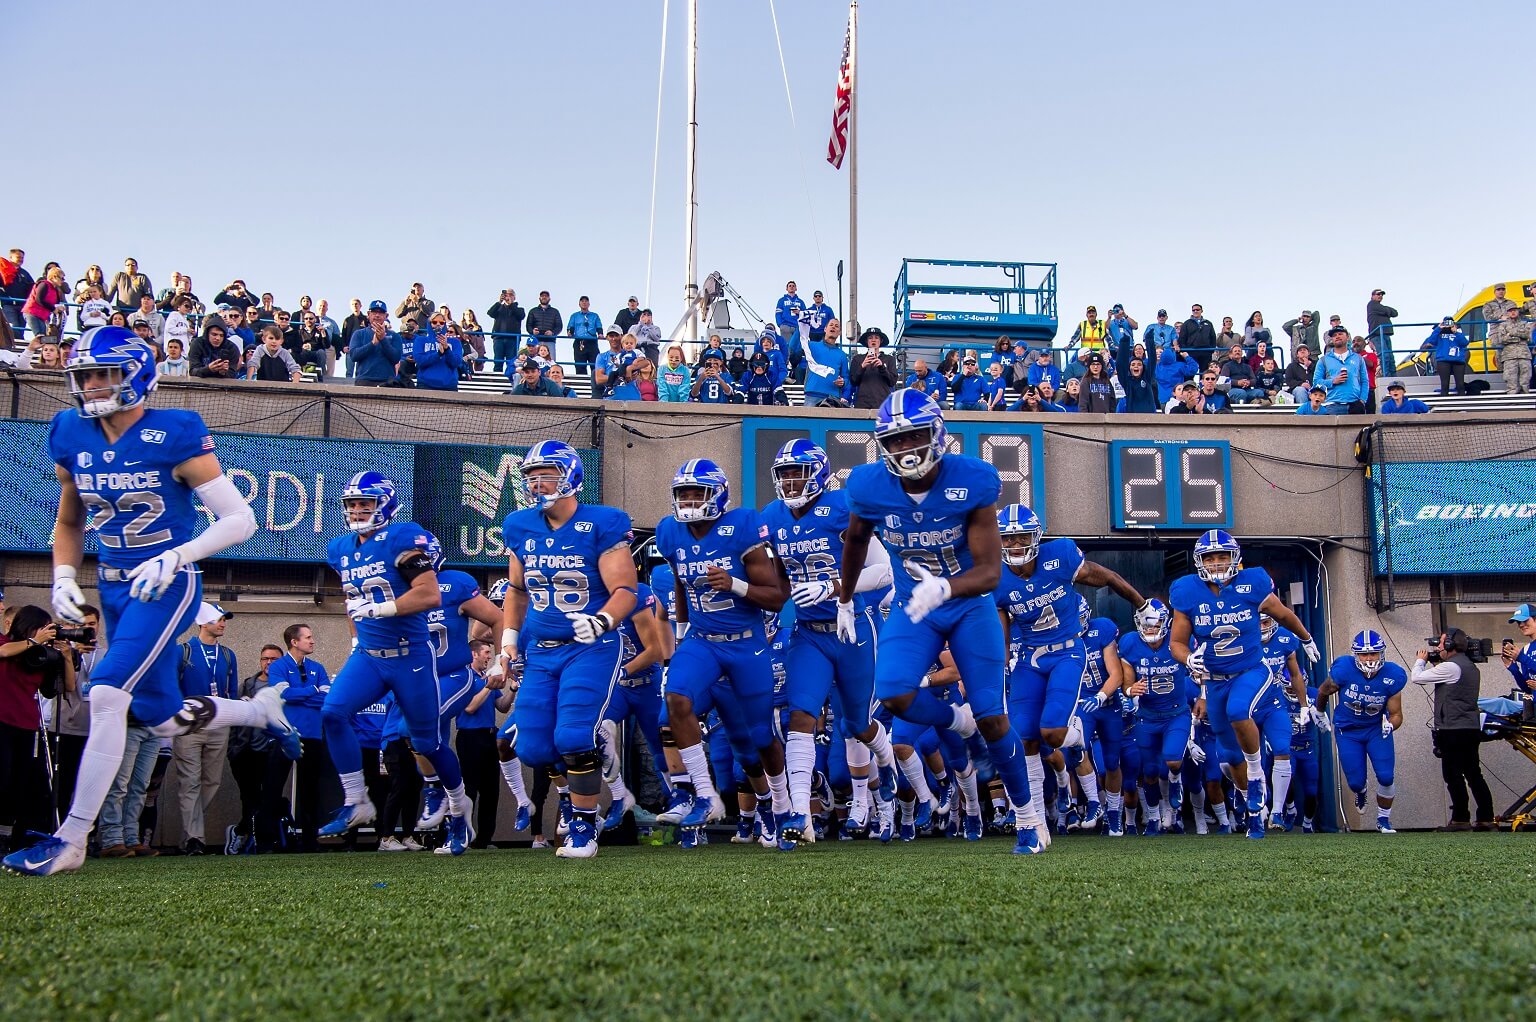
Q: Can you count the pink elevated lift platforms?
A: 0